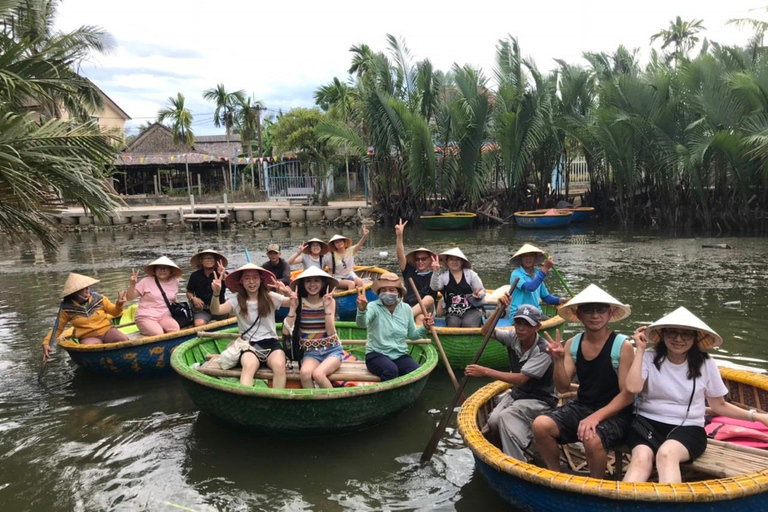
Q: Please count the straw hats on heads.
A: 12